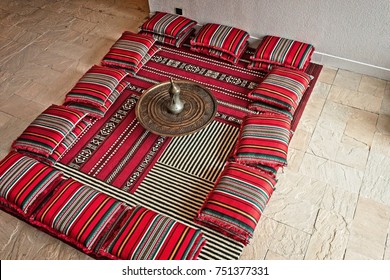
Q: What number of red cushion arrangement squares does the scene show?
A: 12